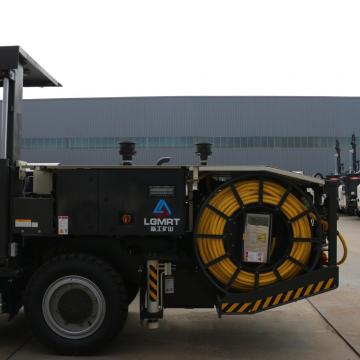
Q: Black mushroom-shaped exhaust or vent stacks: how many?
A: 2